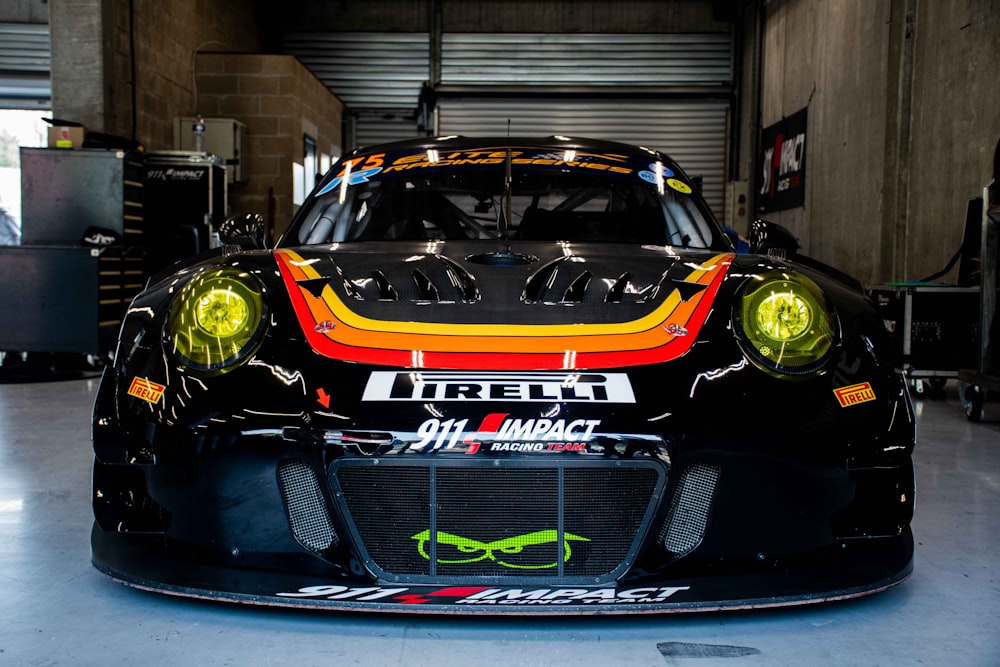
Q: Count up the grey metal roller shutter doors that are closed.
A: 2